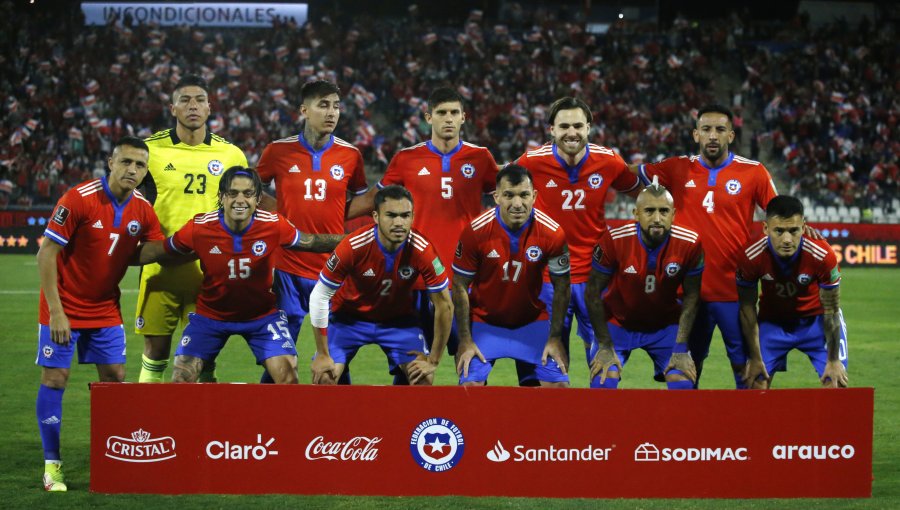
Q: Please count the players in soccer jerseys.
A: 11